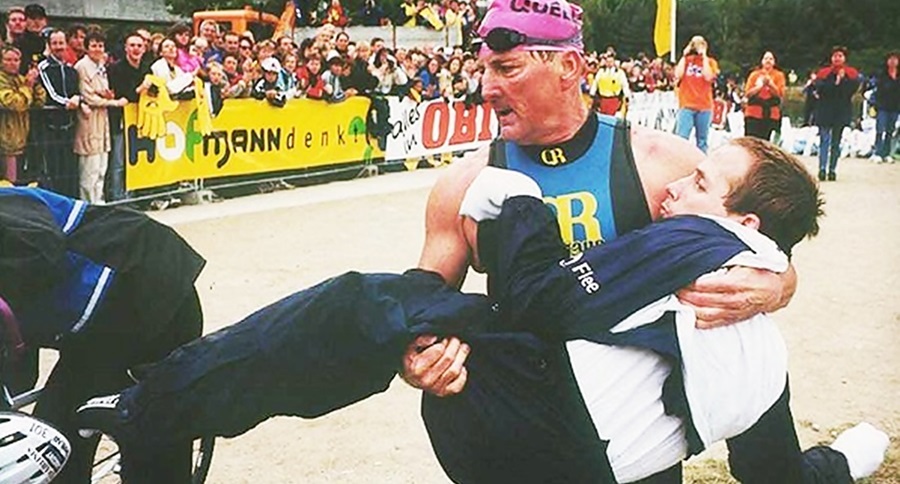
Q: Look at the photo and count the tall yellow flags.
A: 1